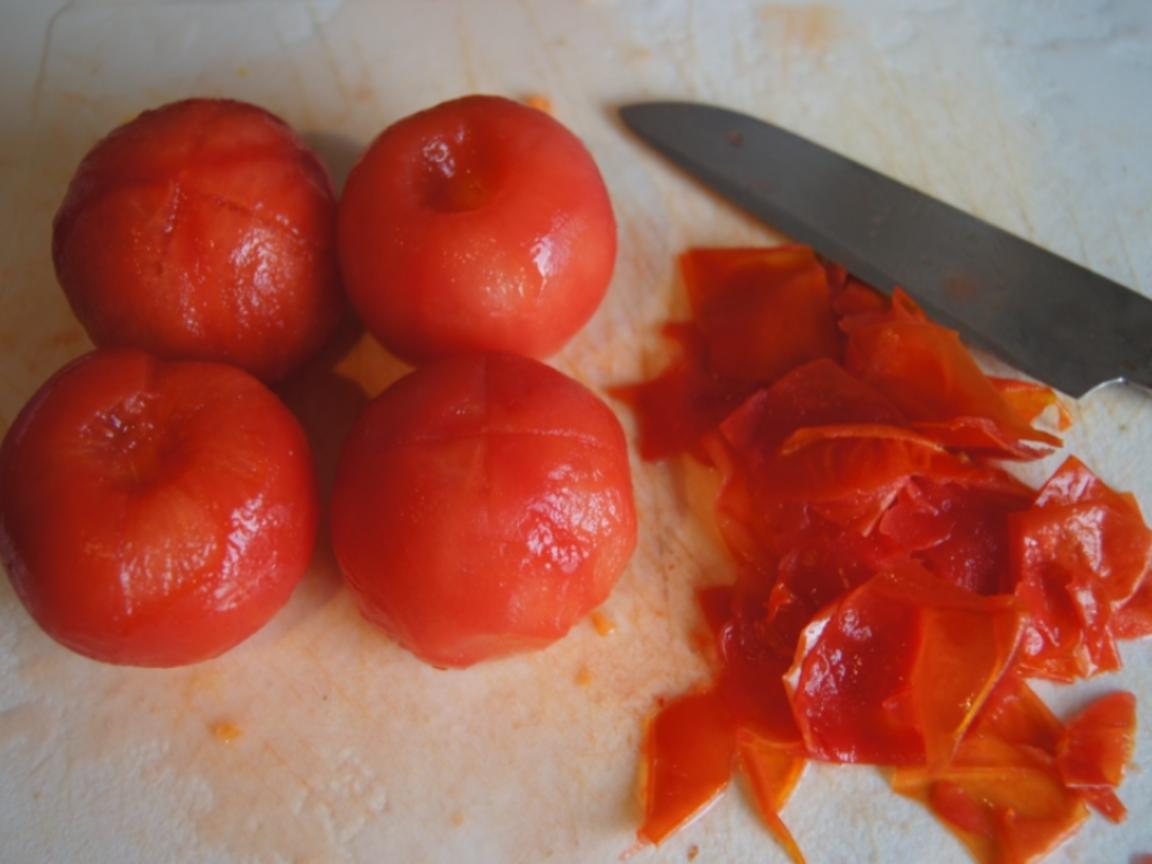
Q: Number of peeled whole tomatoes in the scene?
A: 4